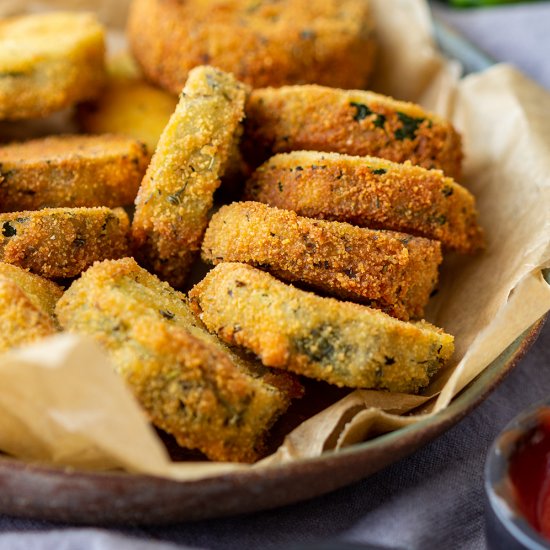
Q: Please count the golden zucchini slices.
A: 12